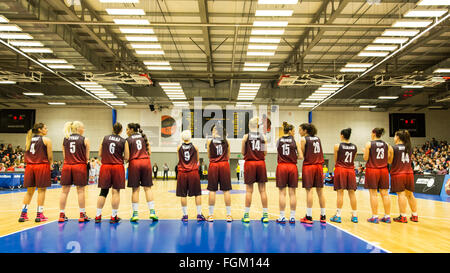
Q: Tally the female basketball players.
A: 12